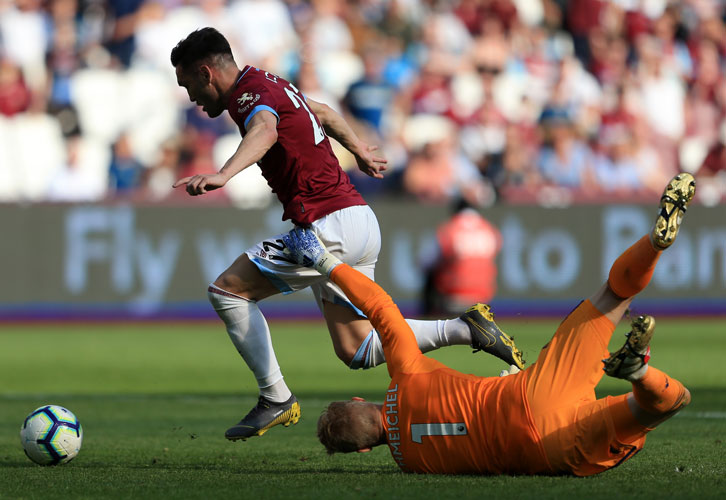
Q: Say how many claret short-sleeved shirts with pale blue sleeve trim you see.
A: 1